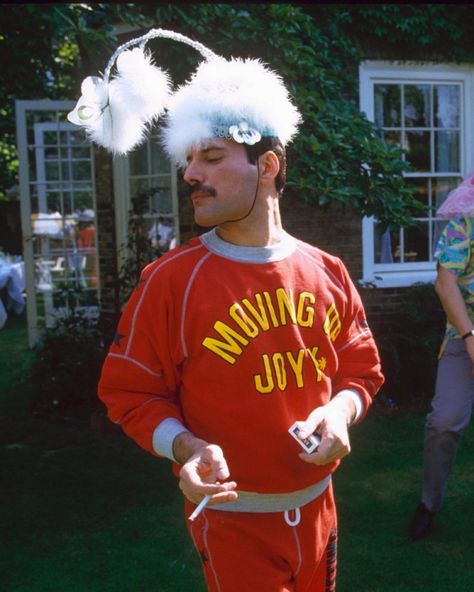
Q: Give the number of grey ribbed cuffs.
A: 2